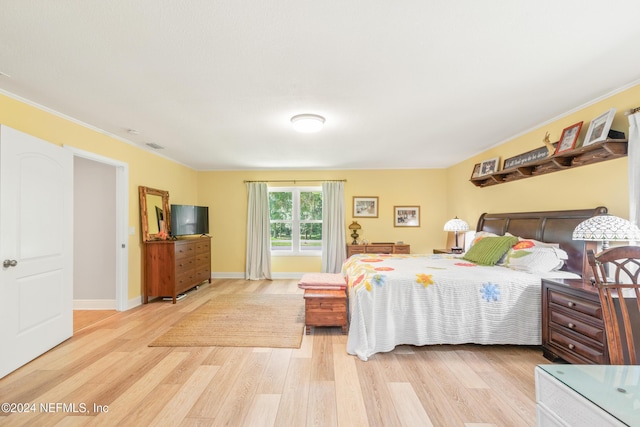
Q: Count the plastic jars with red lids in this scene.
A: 0